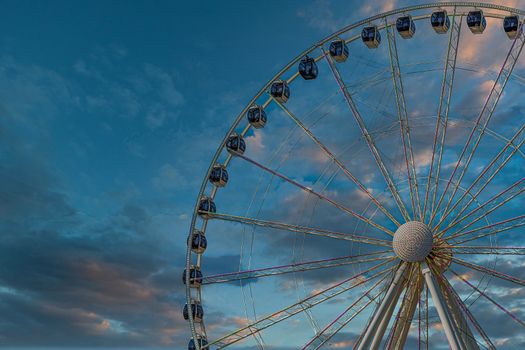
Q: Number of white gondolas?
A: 15